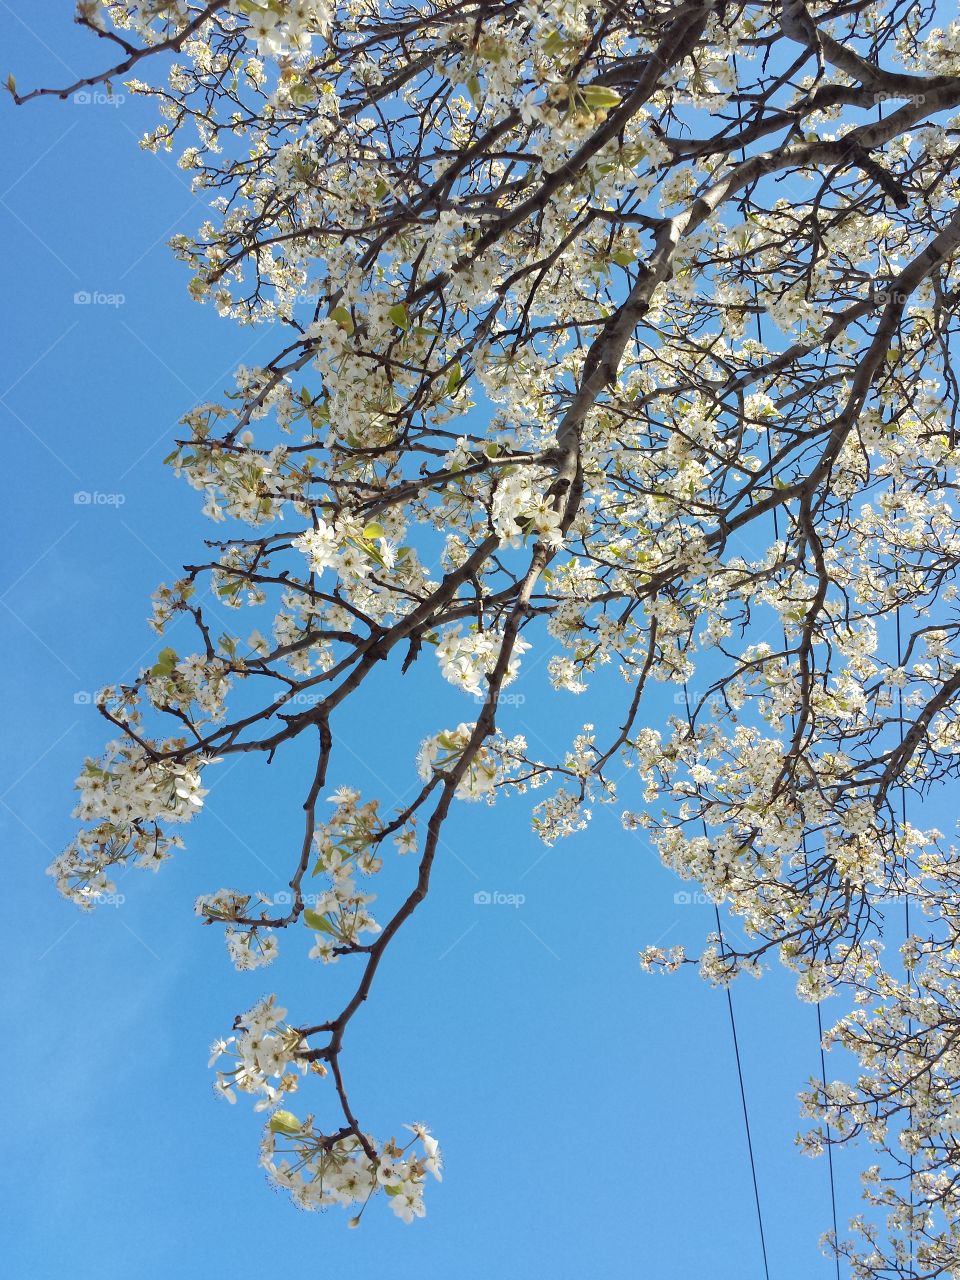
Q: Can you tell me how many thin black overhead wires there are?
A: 3